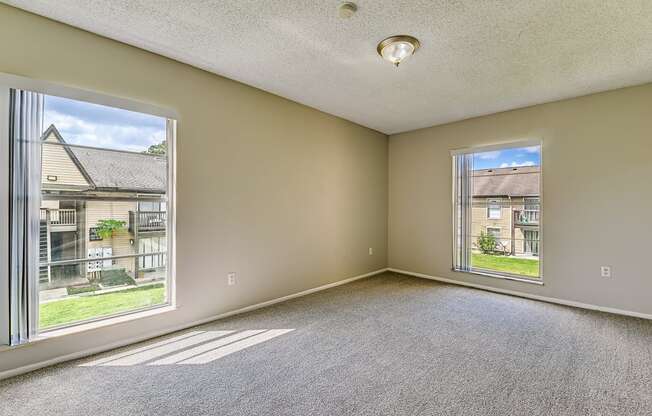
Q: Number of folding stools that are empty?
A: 0